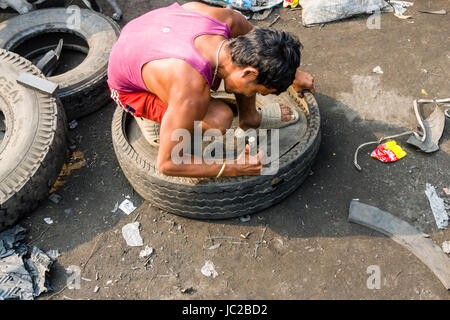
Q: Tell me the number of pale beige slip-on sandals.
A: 2